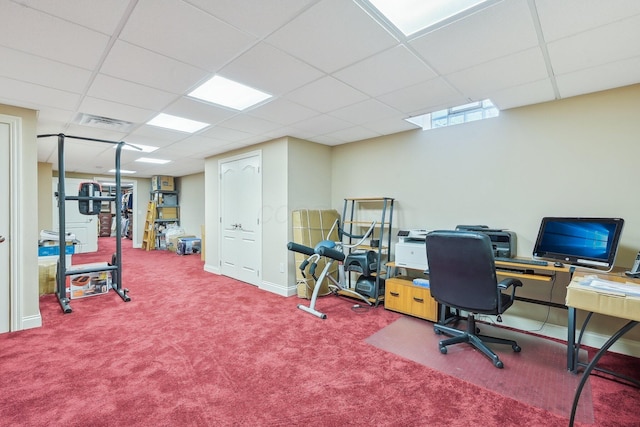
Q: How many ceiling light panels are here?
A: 6